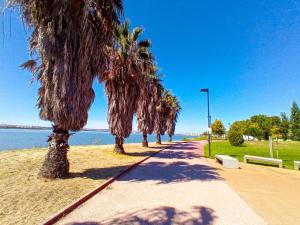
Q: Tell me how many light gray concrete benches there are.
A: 3